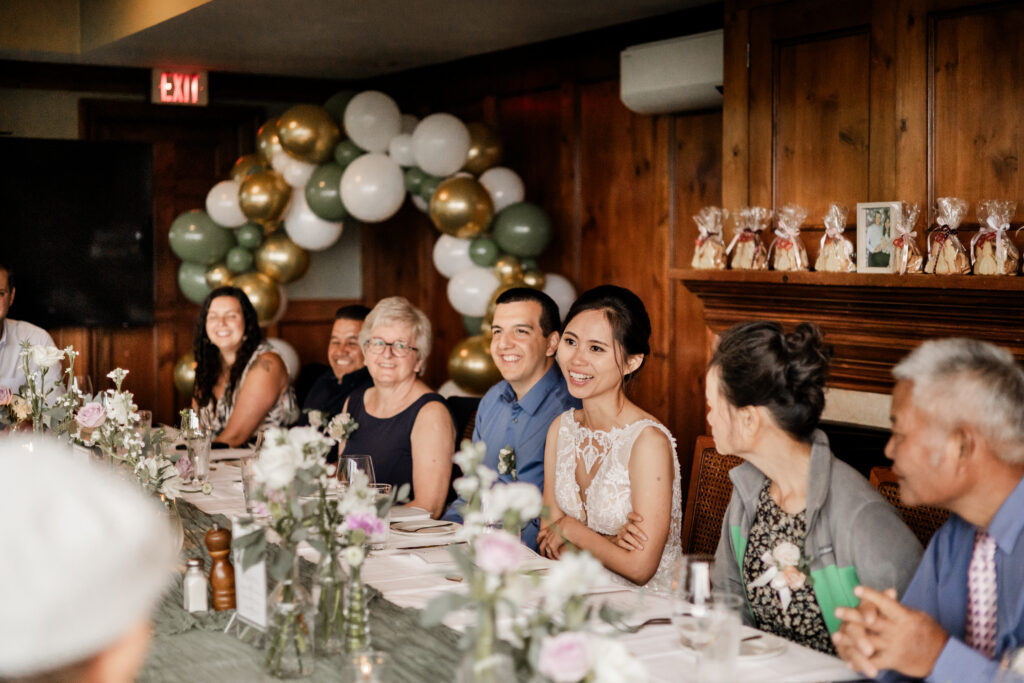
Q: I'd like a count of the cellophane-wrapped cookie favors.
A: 7